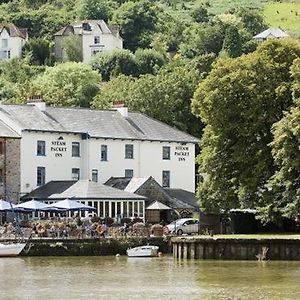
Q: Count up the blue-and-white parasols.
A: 3